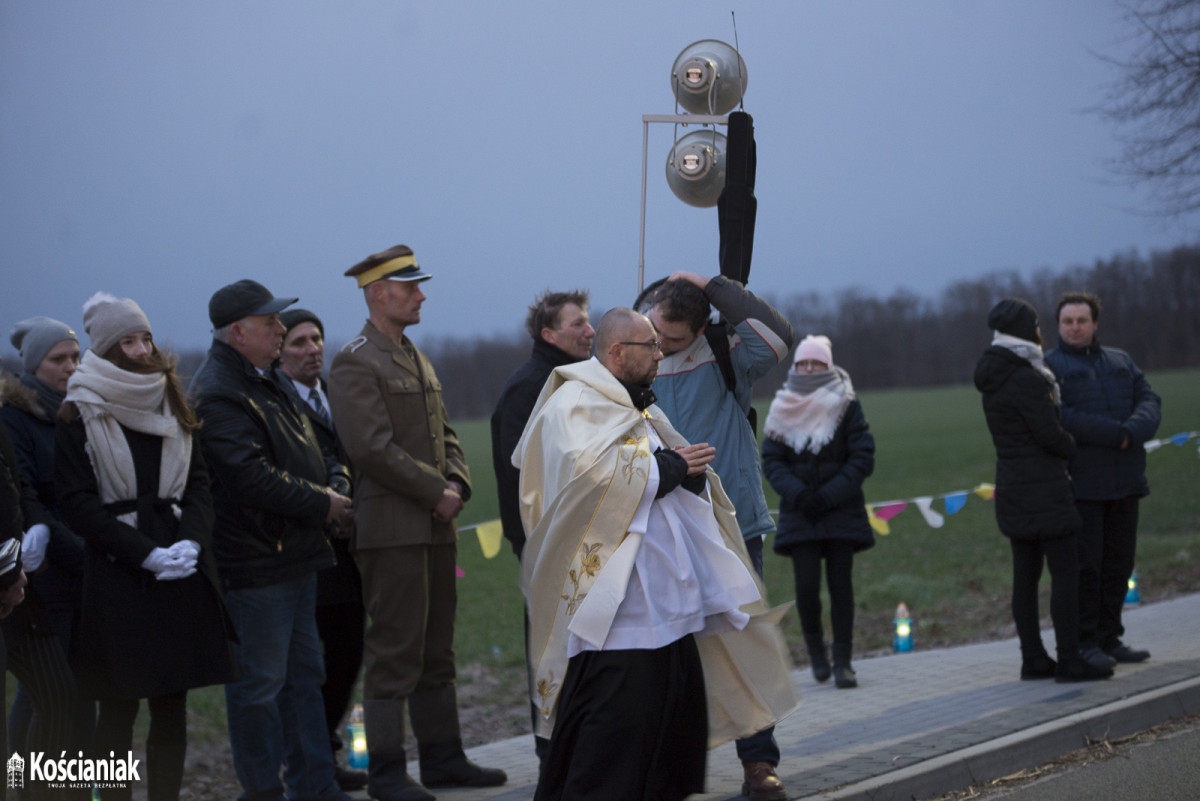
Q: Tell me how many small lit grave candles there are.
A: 3